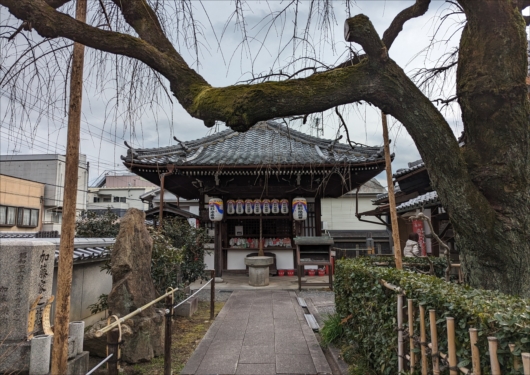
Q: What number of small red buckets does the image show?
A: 4